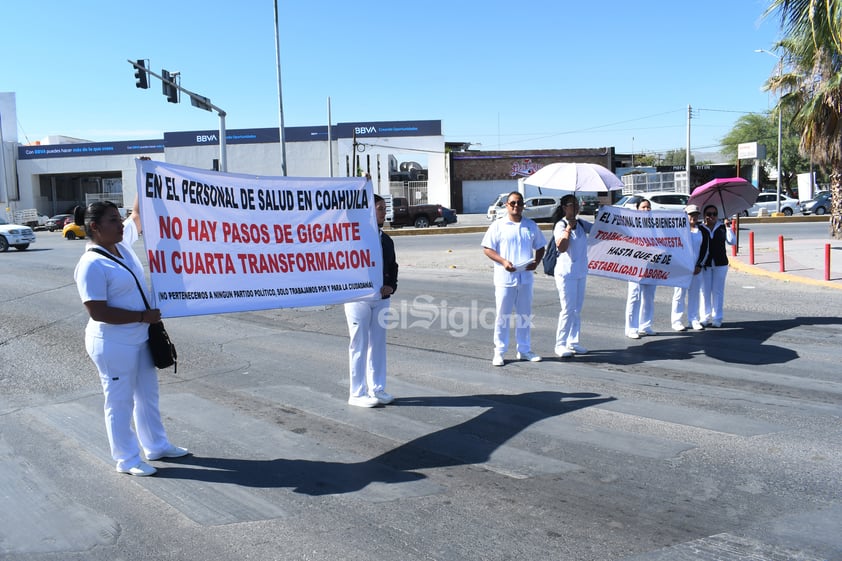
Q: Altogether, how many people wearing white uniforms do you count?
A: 7